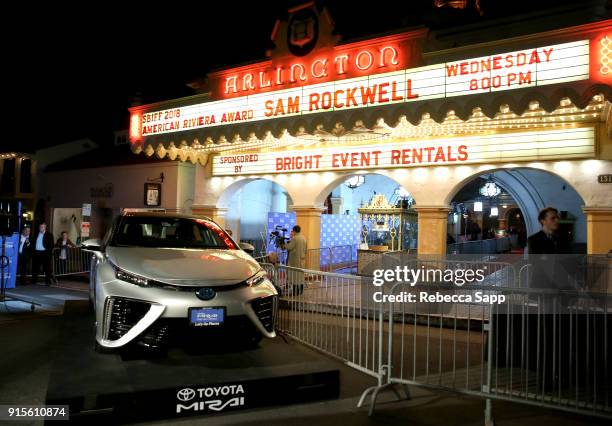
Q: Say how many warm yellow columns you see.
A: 4